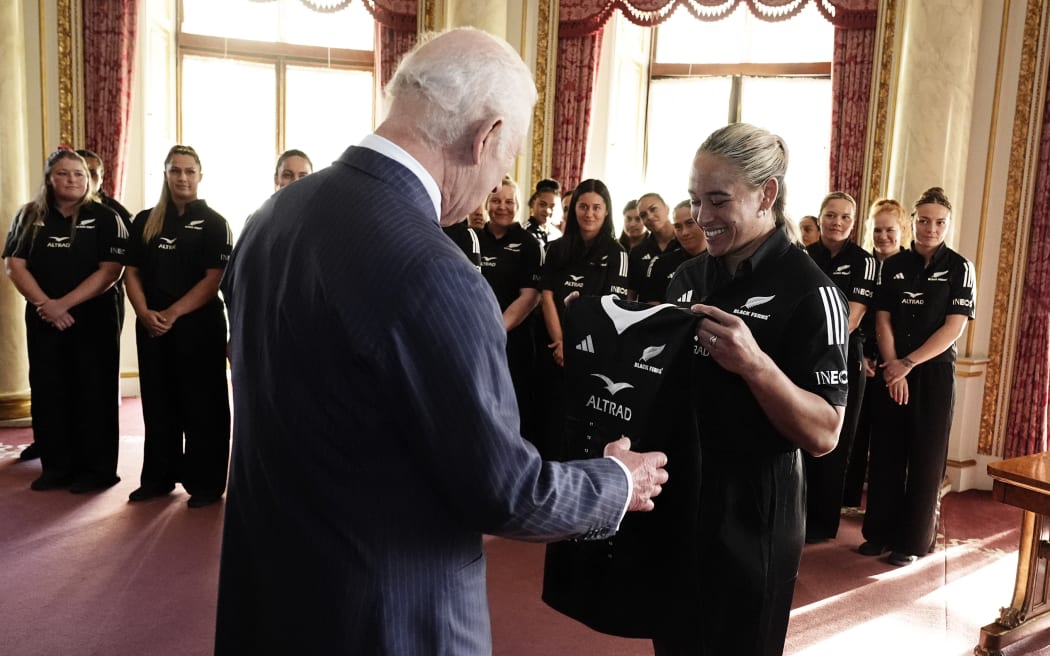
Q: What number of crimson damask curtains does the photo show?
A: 5